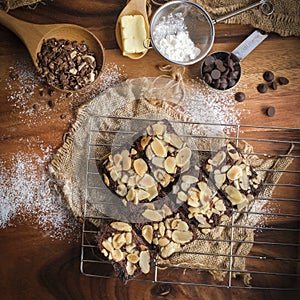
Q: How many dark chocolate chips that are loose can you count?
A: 6